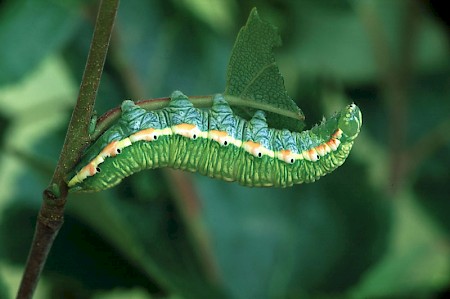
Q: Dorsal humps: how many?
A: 4